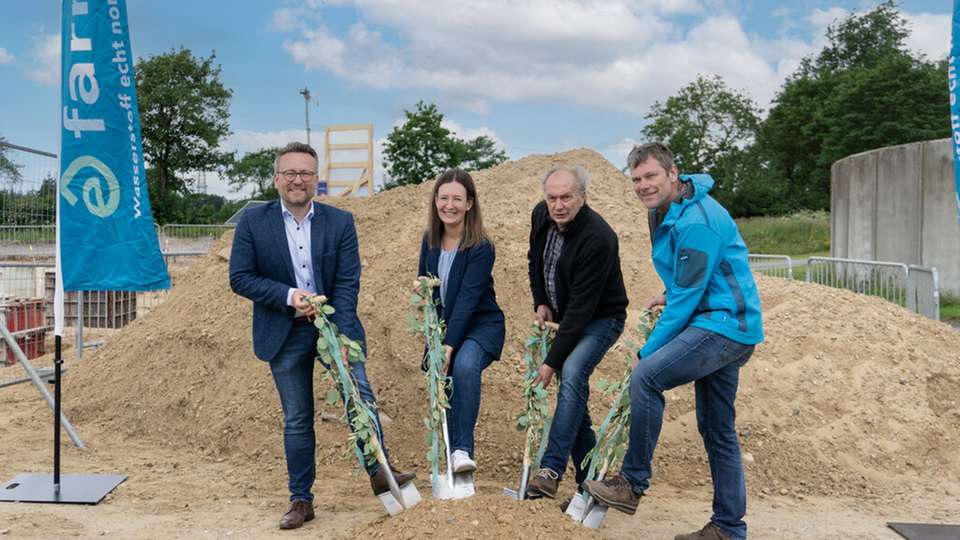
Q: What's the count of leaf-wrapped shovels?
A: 4